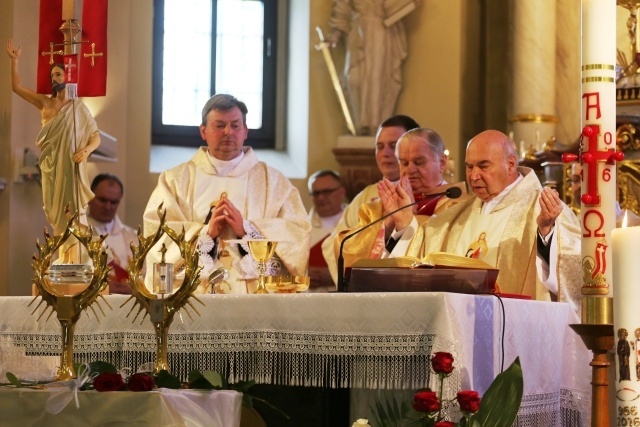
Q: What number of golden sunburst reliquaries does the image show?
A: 2